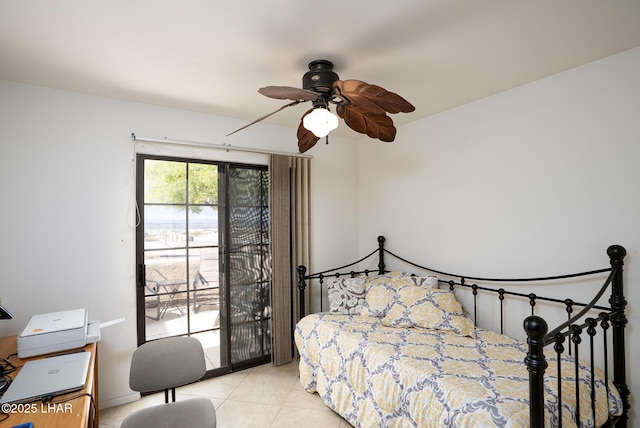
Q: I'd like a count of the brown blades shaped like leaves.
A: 5